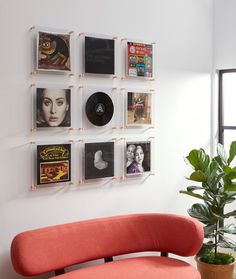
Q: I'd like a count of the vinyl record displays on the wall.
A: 9